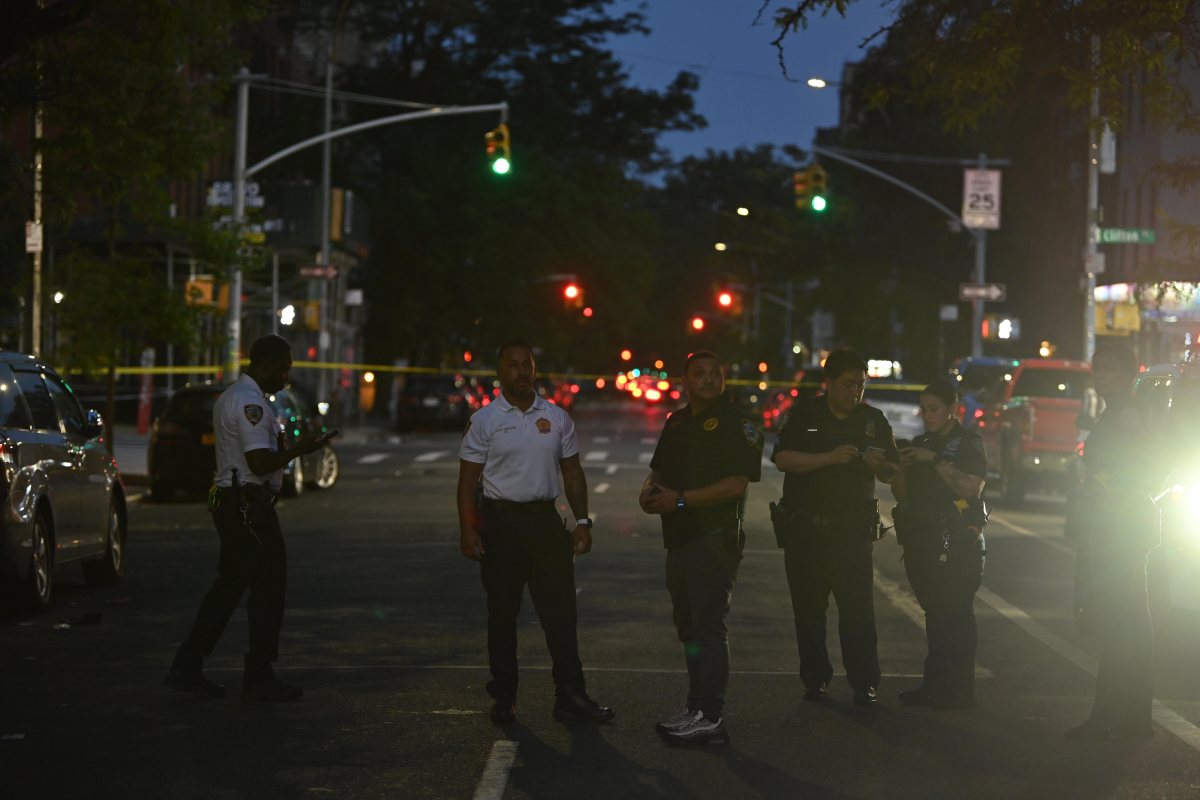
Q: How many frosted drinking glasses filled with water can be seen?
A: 0